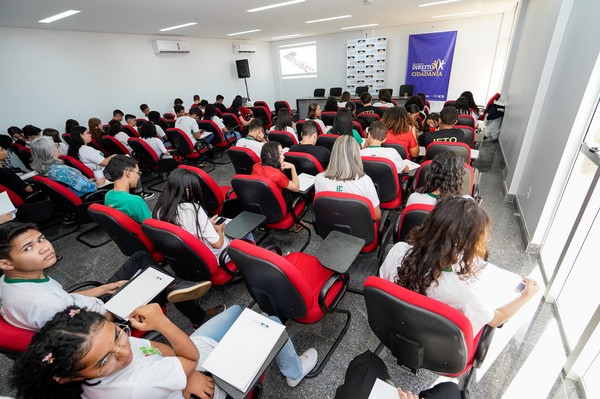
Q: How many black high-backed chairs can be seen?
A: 5